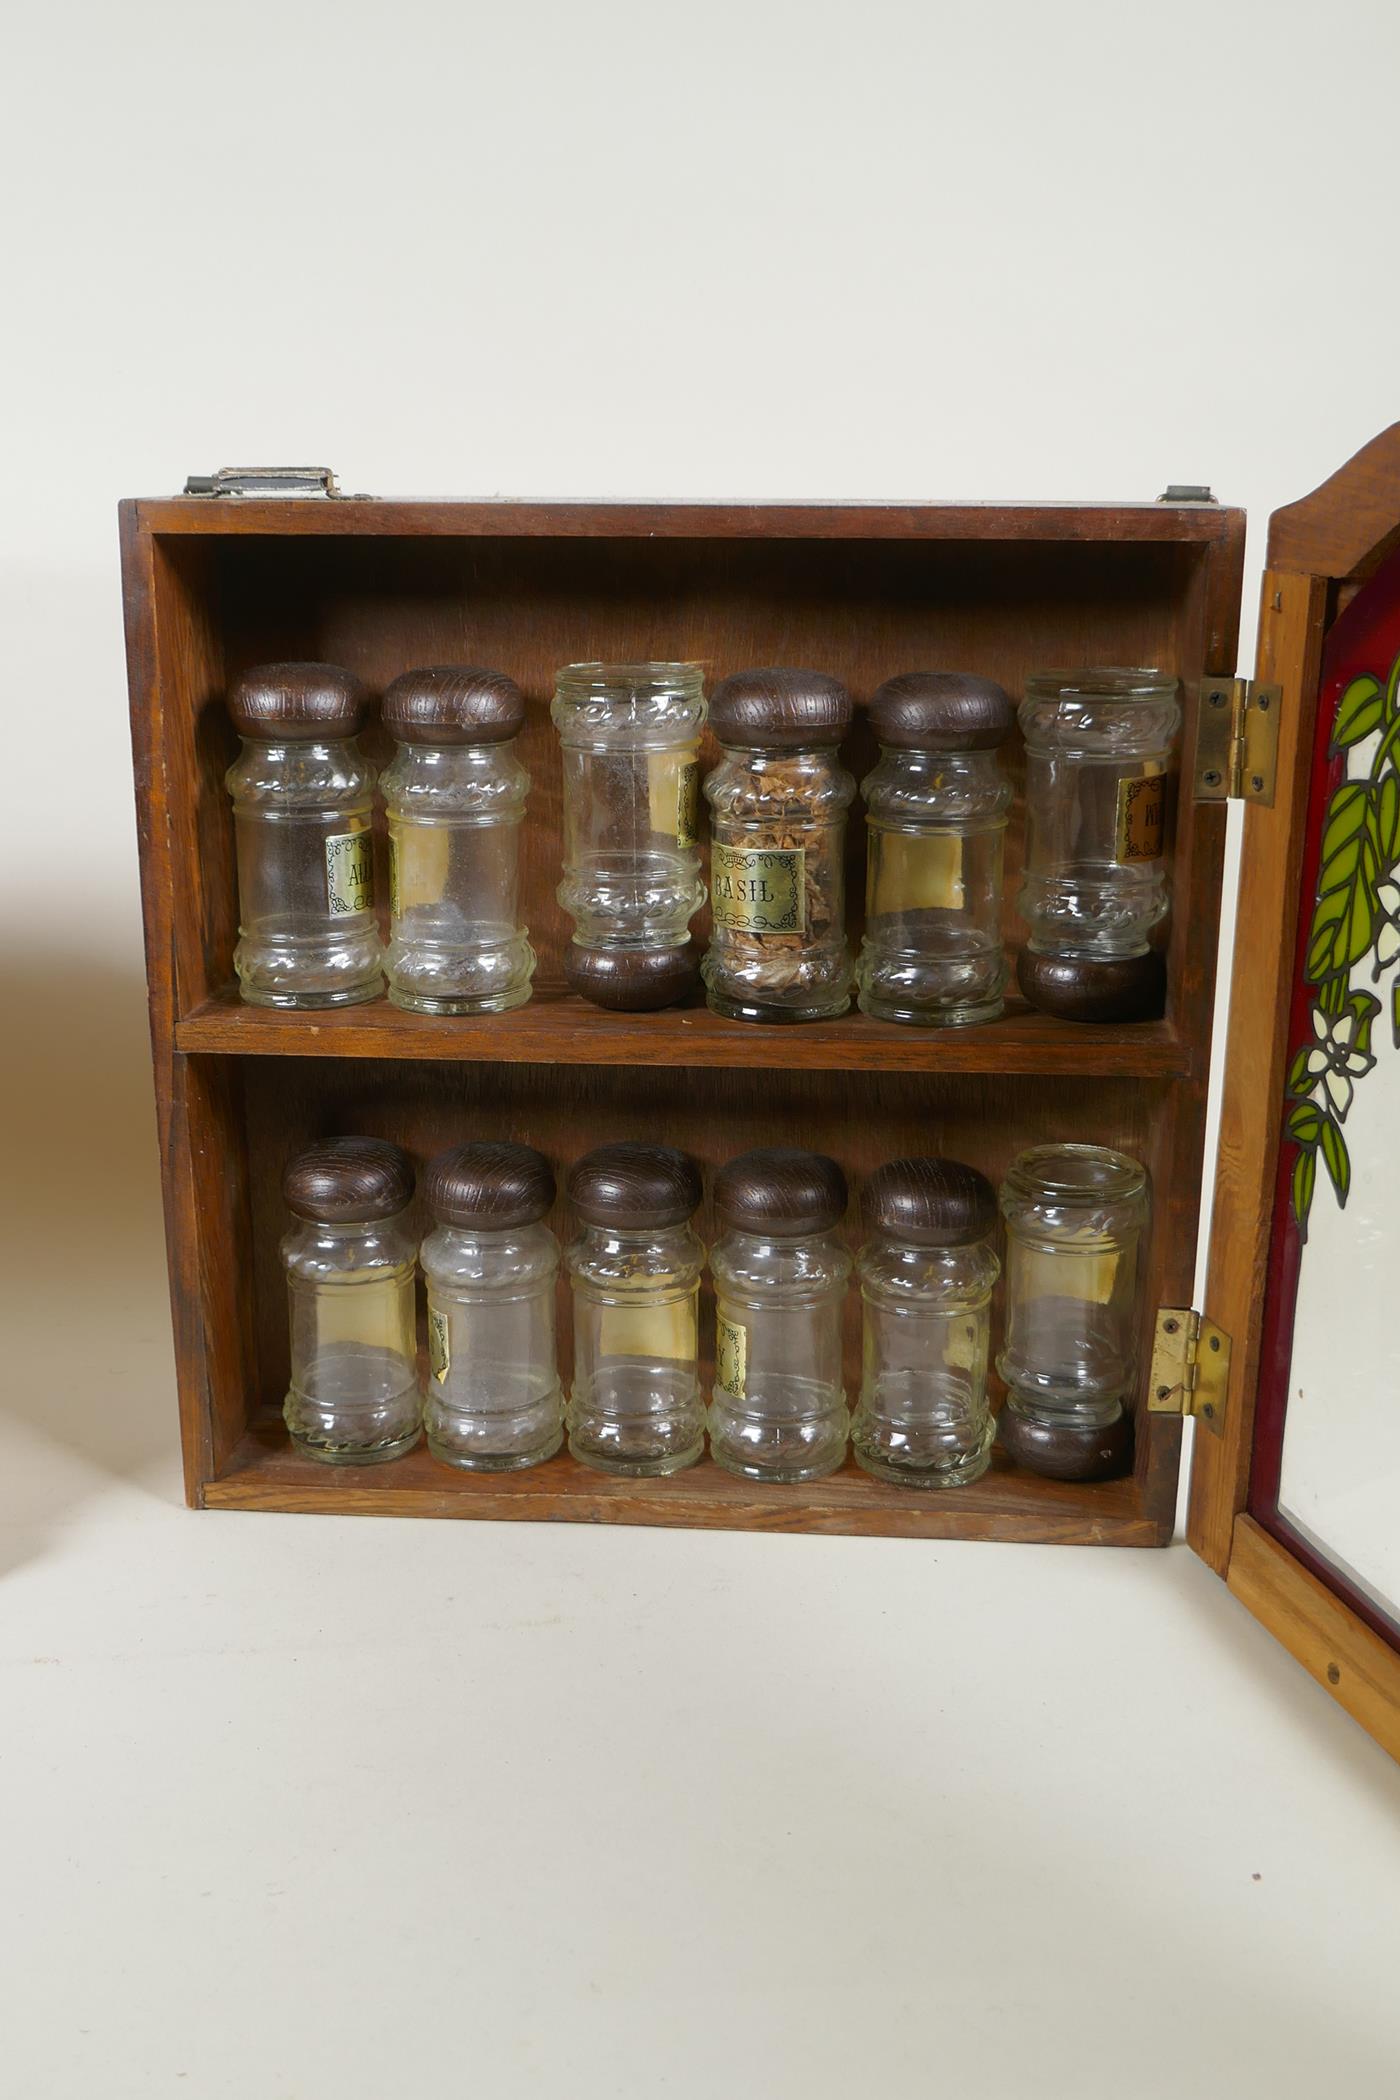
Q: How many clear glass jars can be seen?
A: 12